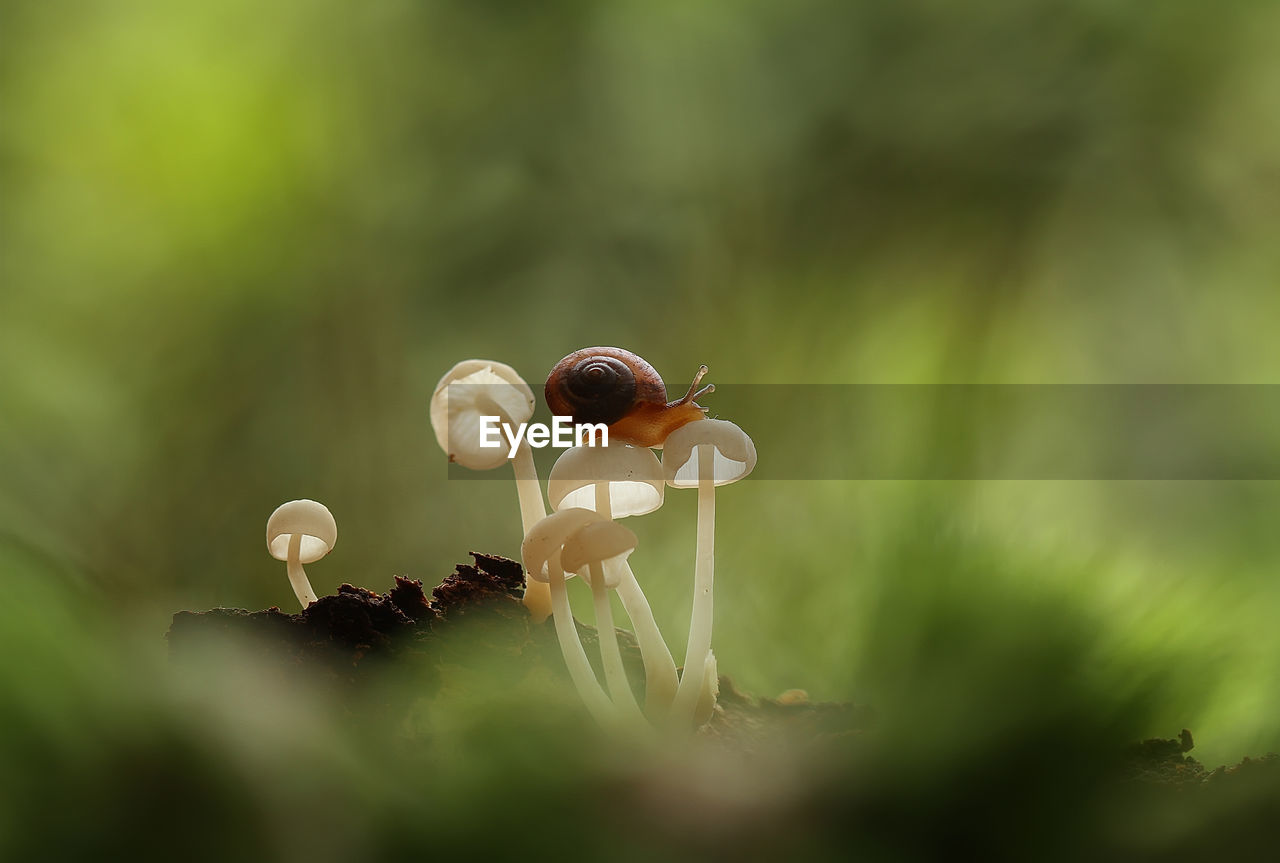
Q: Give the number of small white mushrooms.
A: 6